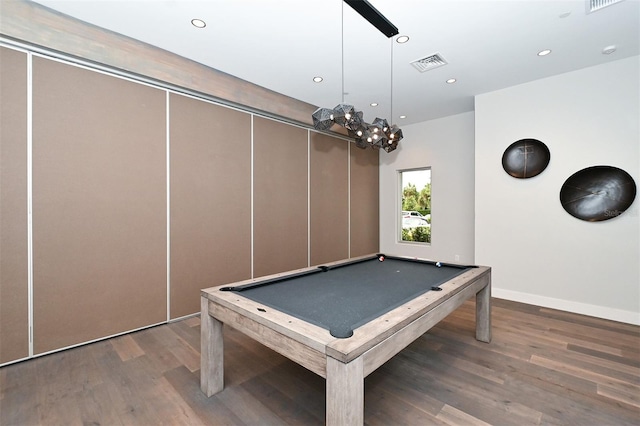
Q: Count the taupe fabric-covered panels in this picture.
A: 6